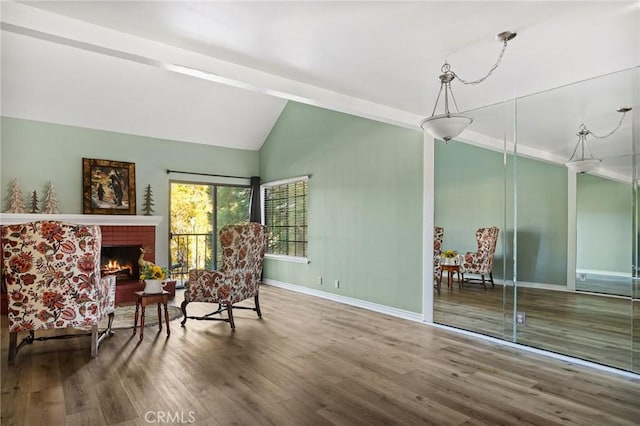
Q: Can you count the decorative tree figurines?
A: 4